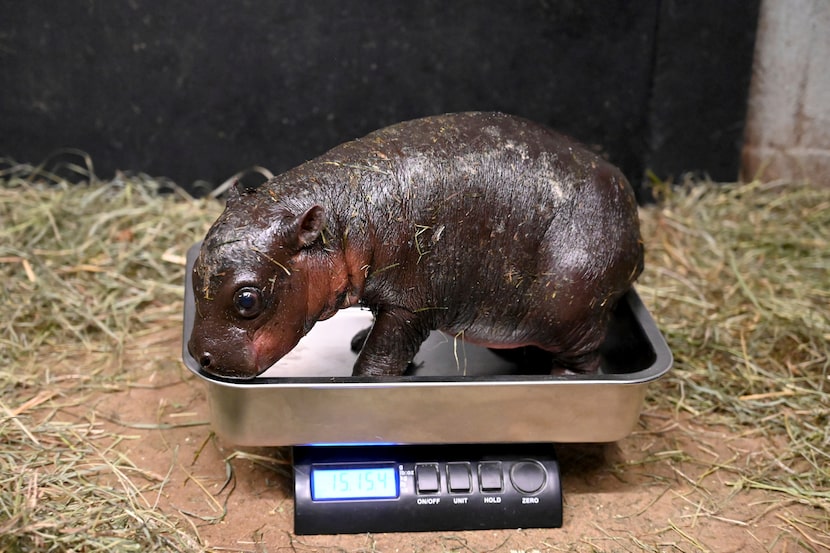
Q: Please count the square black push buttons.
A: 3